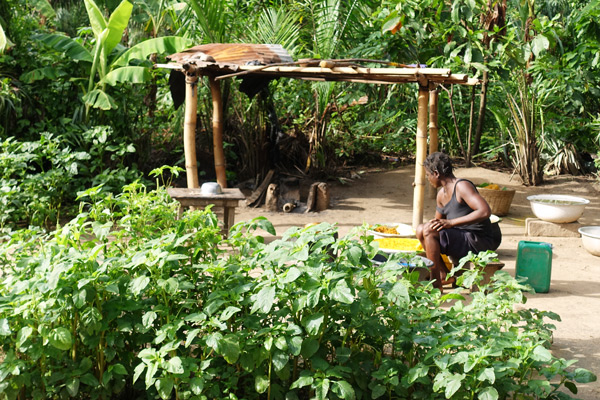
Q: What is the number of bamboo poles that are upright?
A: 4